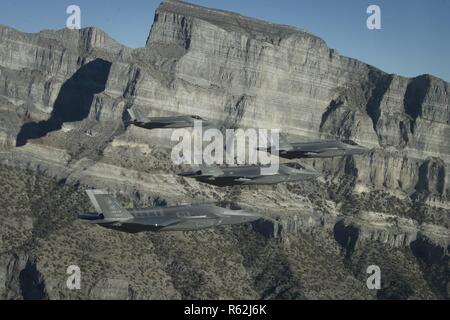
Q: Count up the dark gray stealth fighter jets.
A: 4